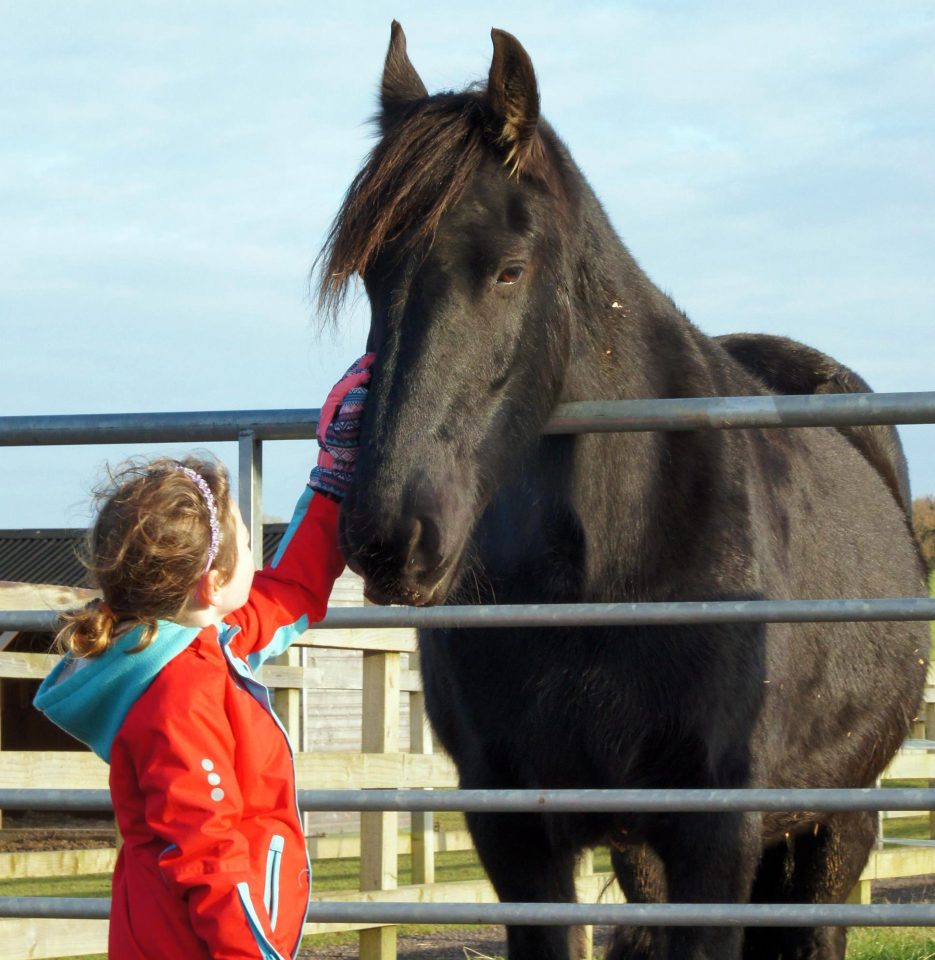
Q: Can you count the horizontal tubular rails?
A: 4